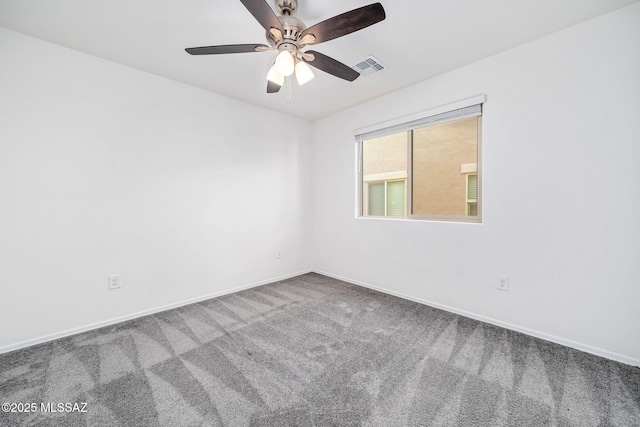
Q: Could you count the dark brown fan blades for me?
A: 5